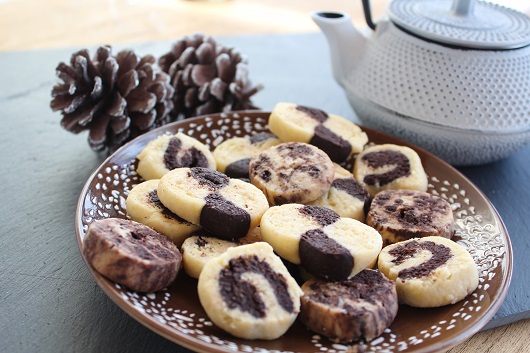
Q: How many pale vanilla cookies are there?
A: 11